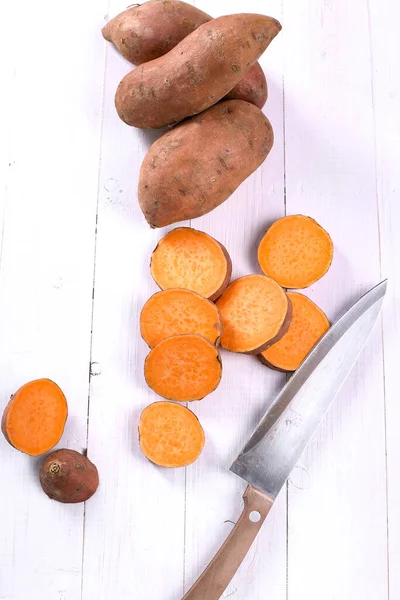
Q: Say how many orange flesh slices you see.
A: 8